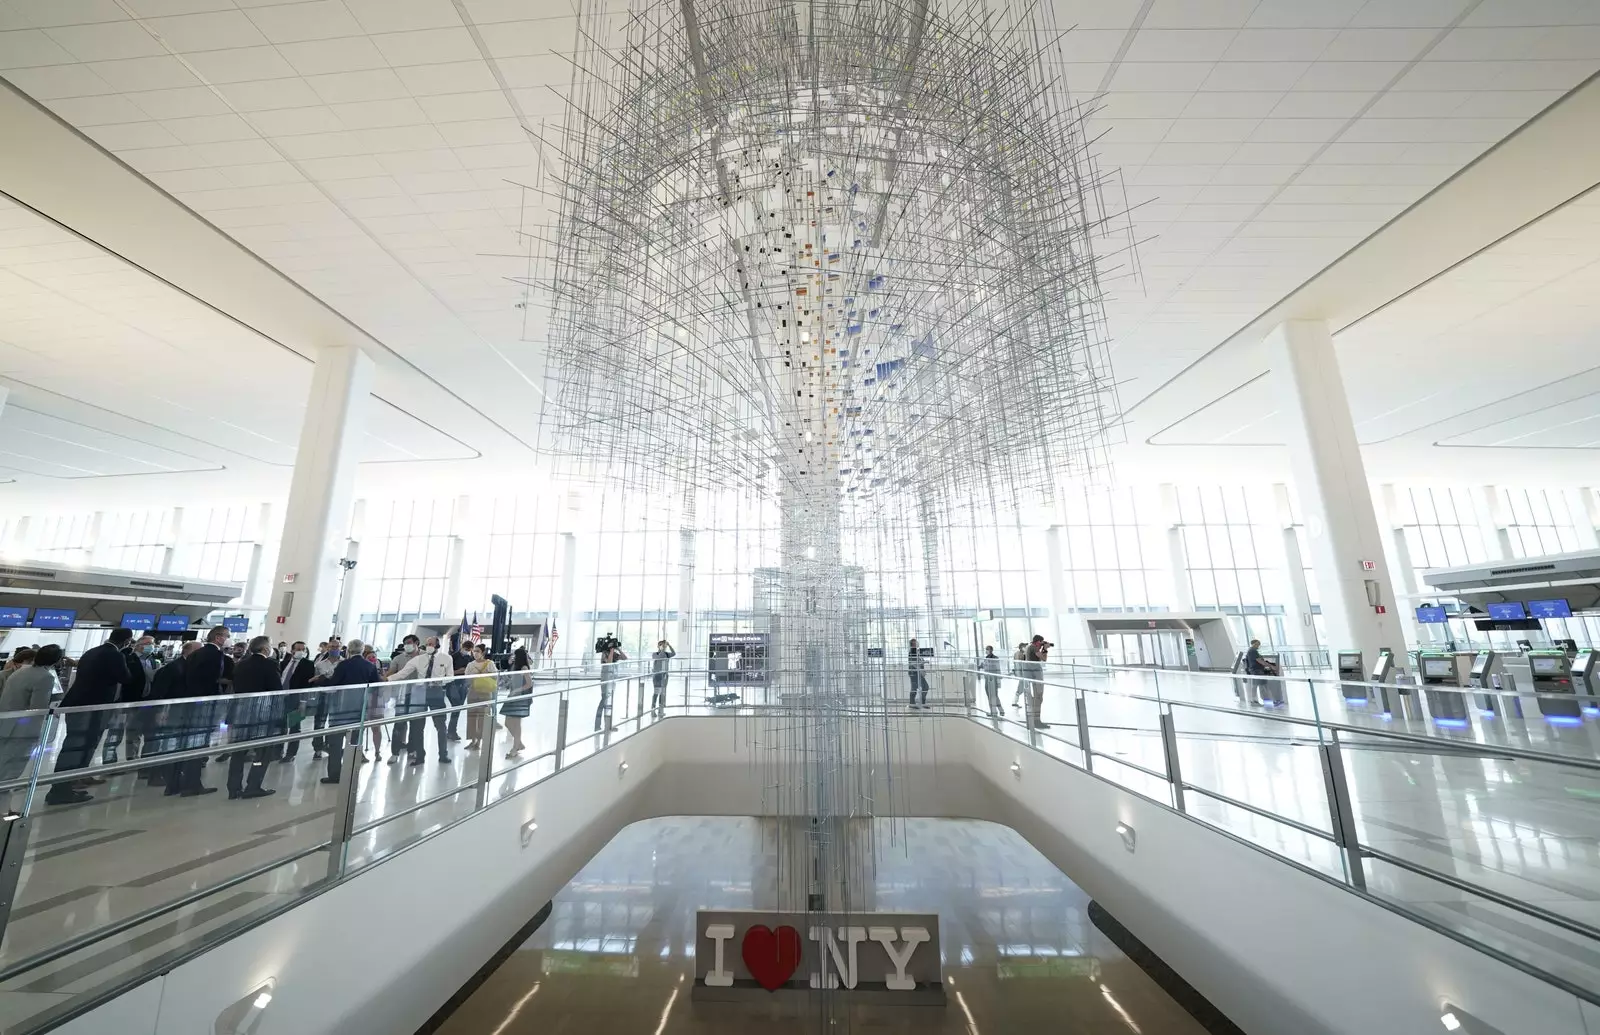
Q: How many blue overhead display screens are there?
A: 8